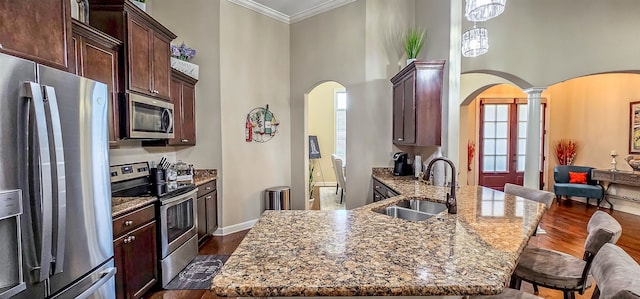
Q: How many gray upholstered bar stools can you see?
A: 3